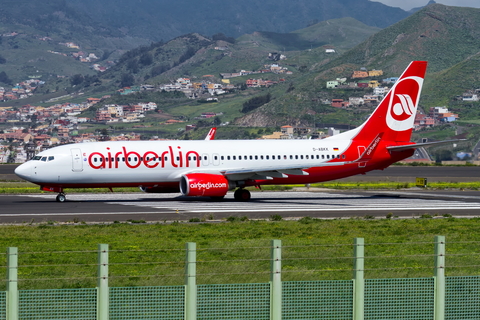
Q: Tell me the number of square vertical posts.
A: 6